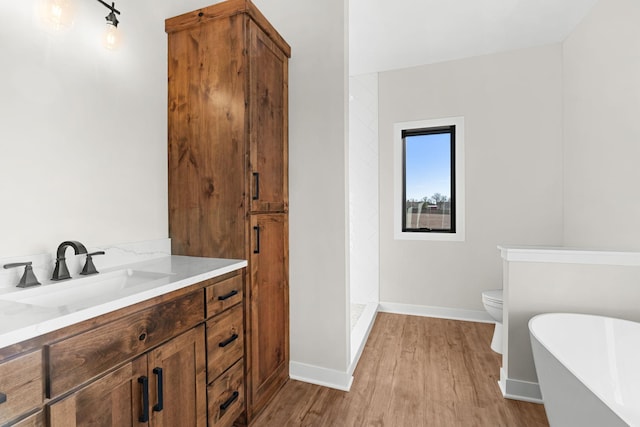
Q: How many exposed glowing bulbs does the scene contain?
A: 2